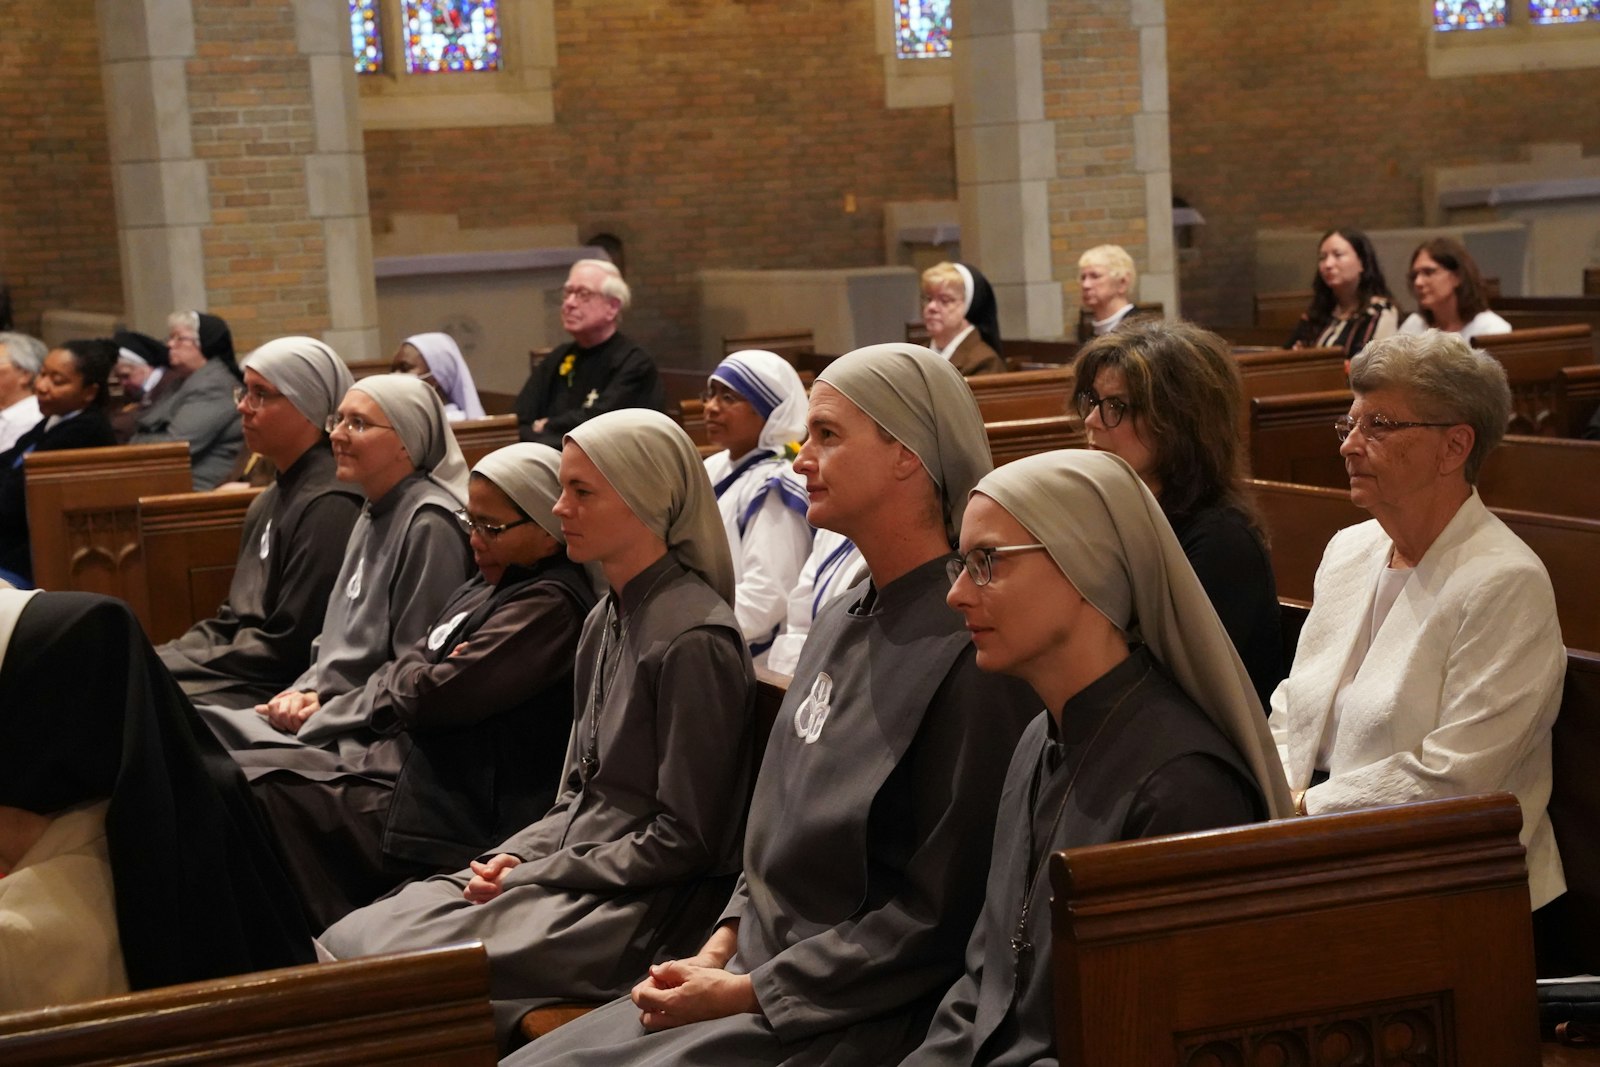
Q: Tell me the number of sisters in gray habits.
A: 6